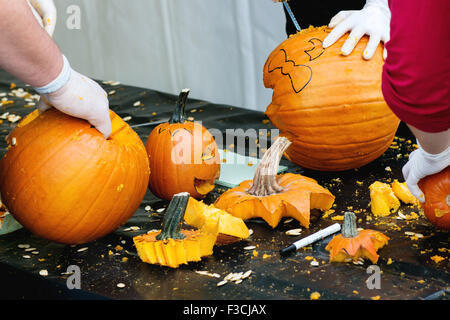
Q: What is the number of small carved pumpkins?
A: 1